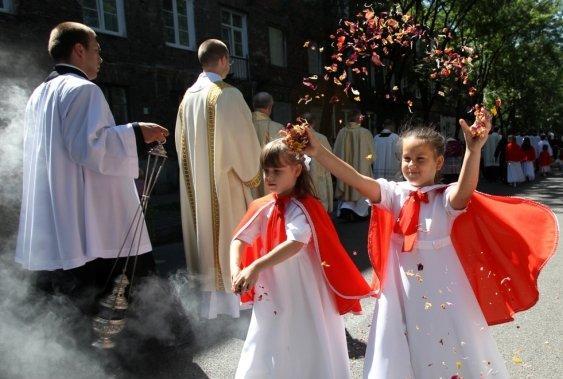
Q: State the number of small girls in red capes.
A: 2